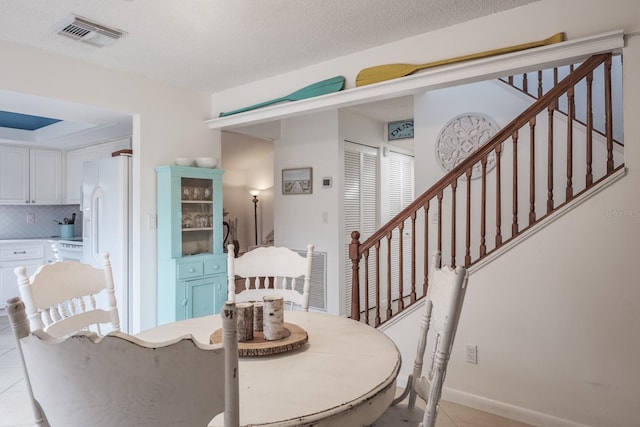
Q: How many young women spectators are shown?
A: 0